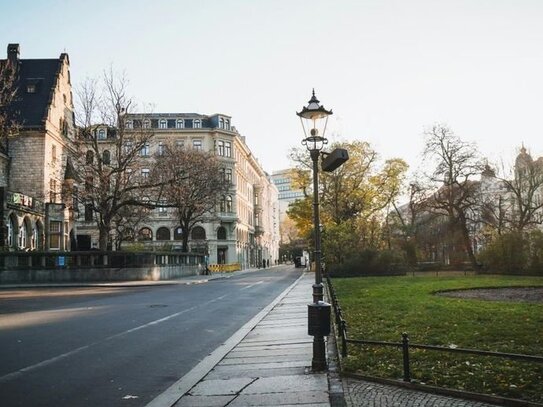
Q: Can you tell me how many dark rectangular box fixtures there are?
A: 2